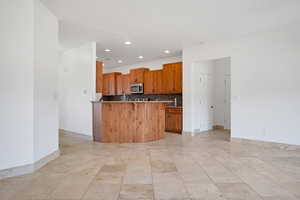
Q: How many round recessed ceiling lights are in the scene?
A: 5